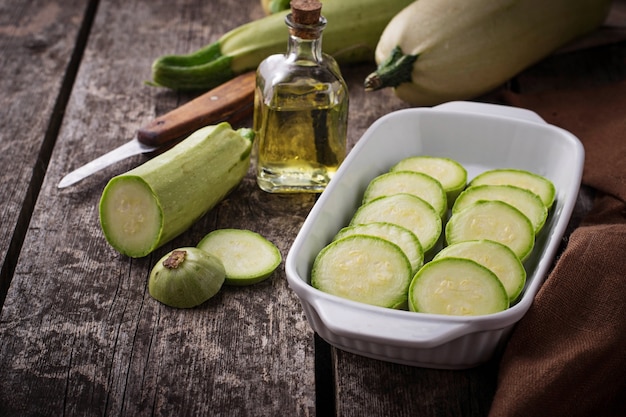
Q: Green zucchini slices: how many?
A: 11